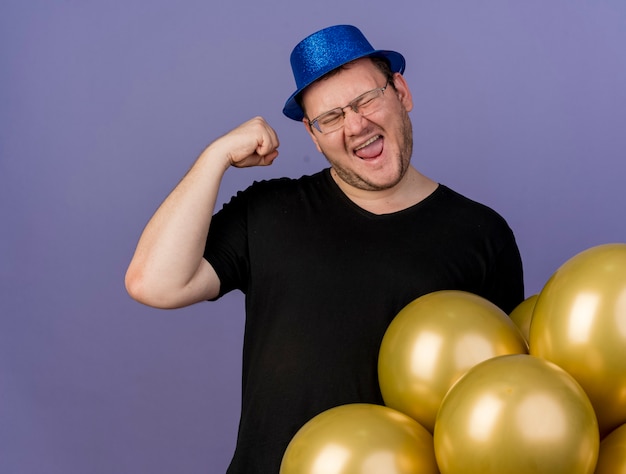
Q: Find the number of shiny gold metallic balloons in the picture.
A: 6